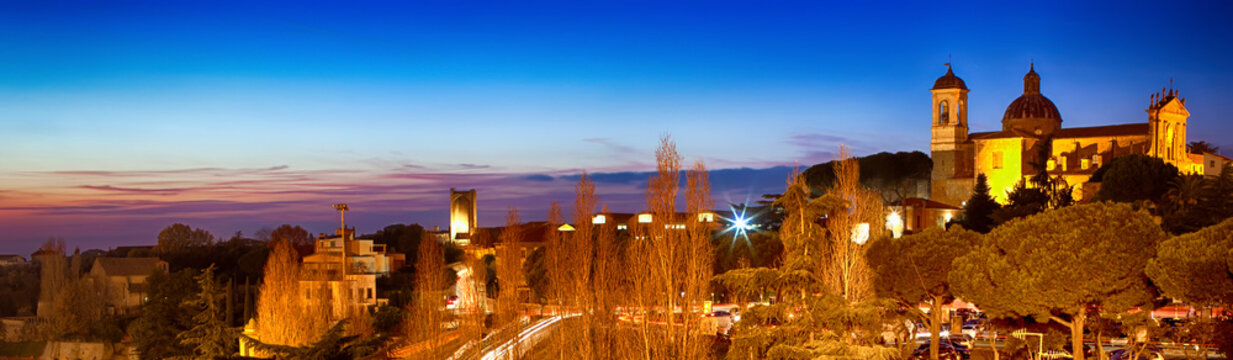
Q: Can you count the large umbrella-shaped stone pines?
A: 3